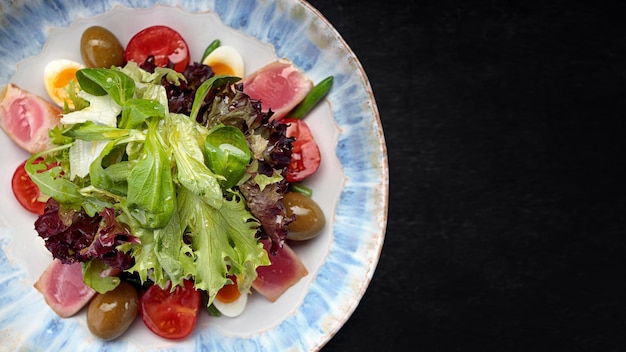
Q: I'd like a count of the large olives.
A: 3